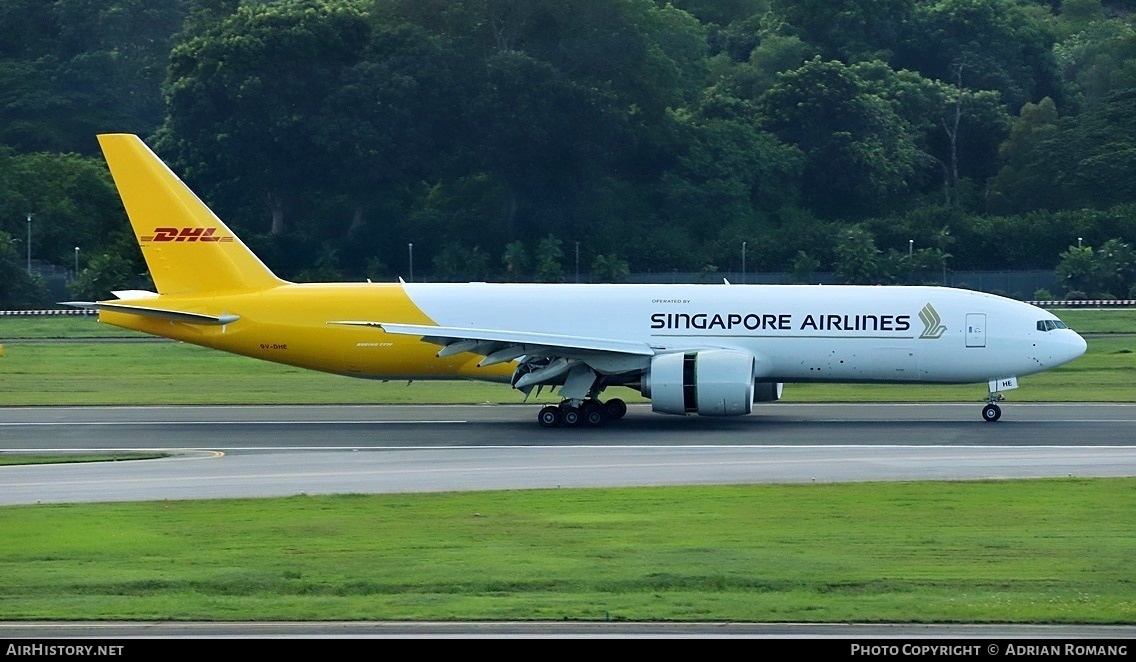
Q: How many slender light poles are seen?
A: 7